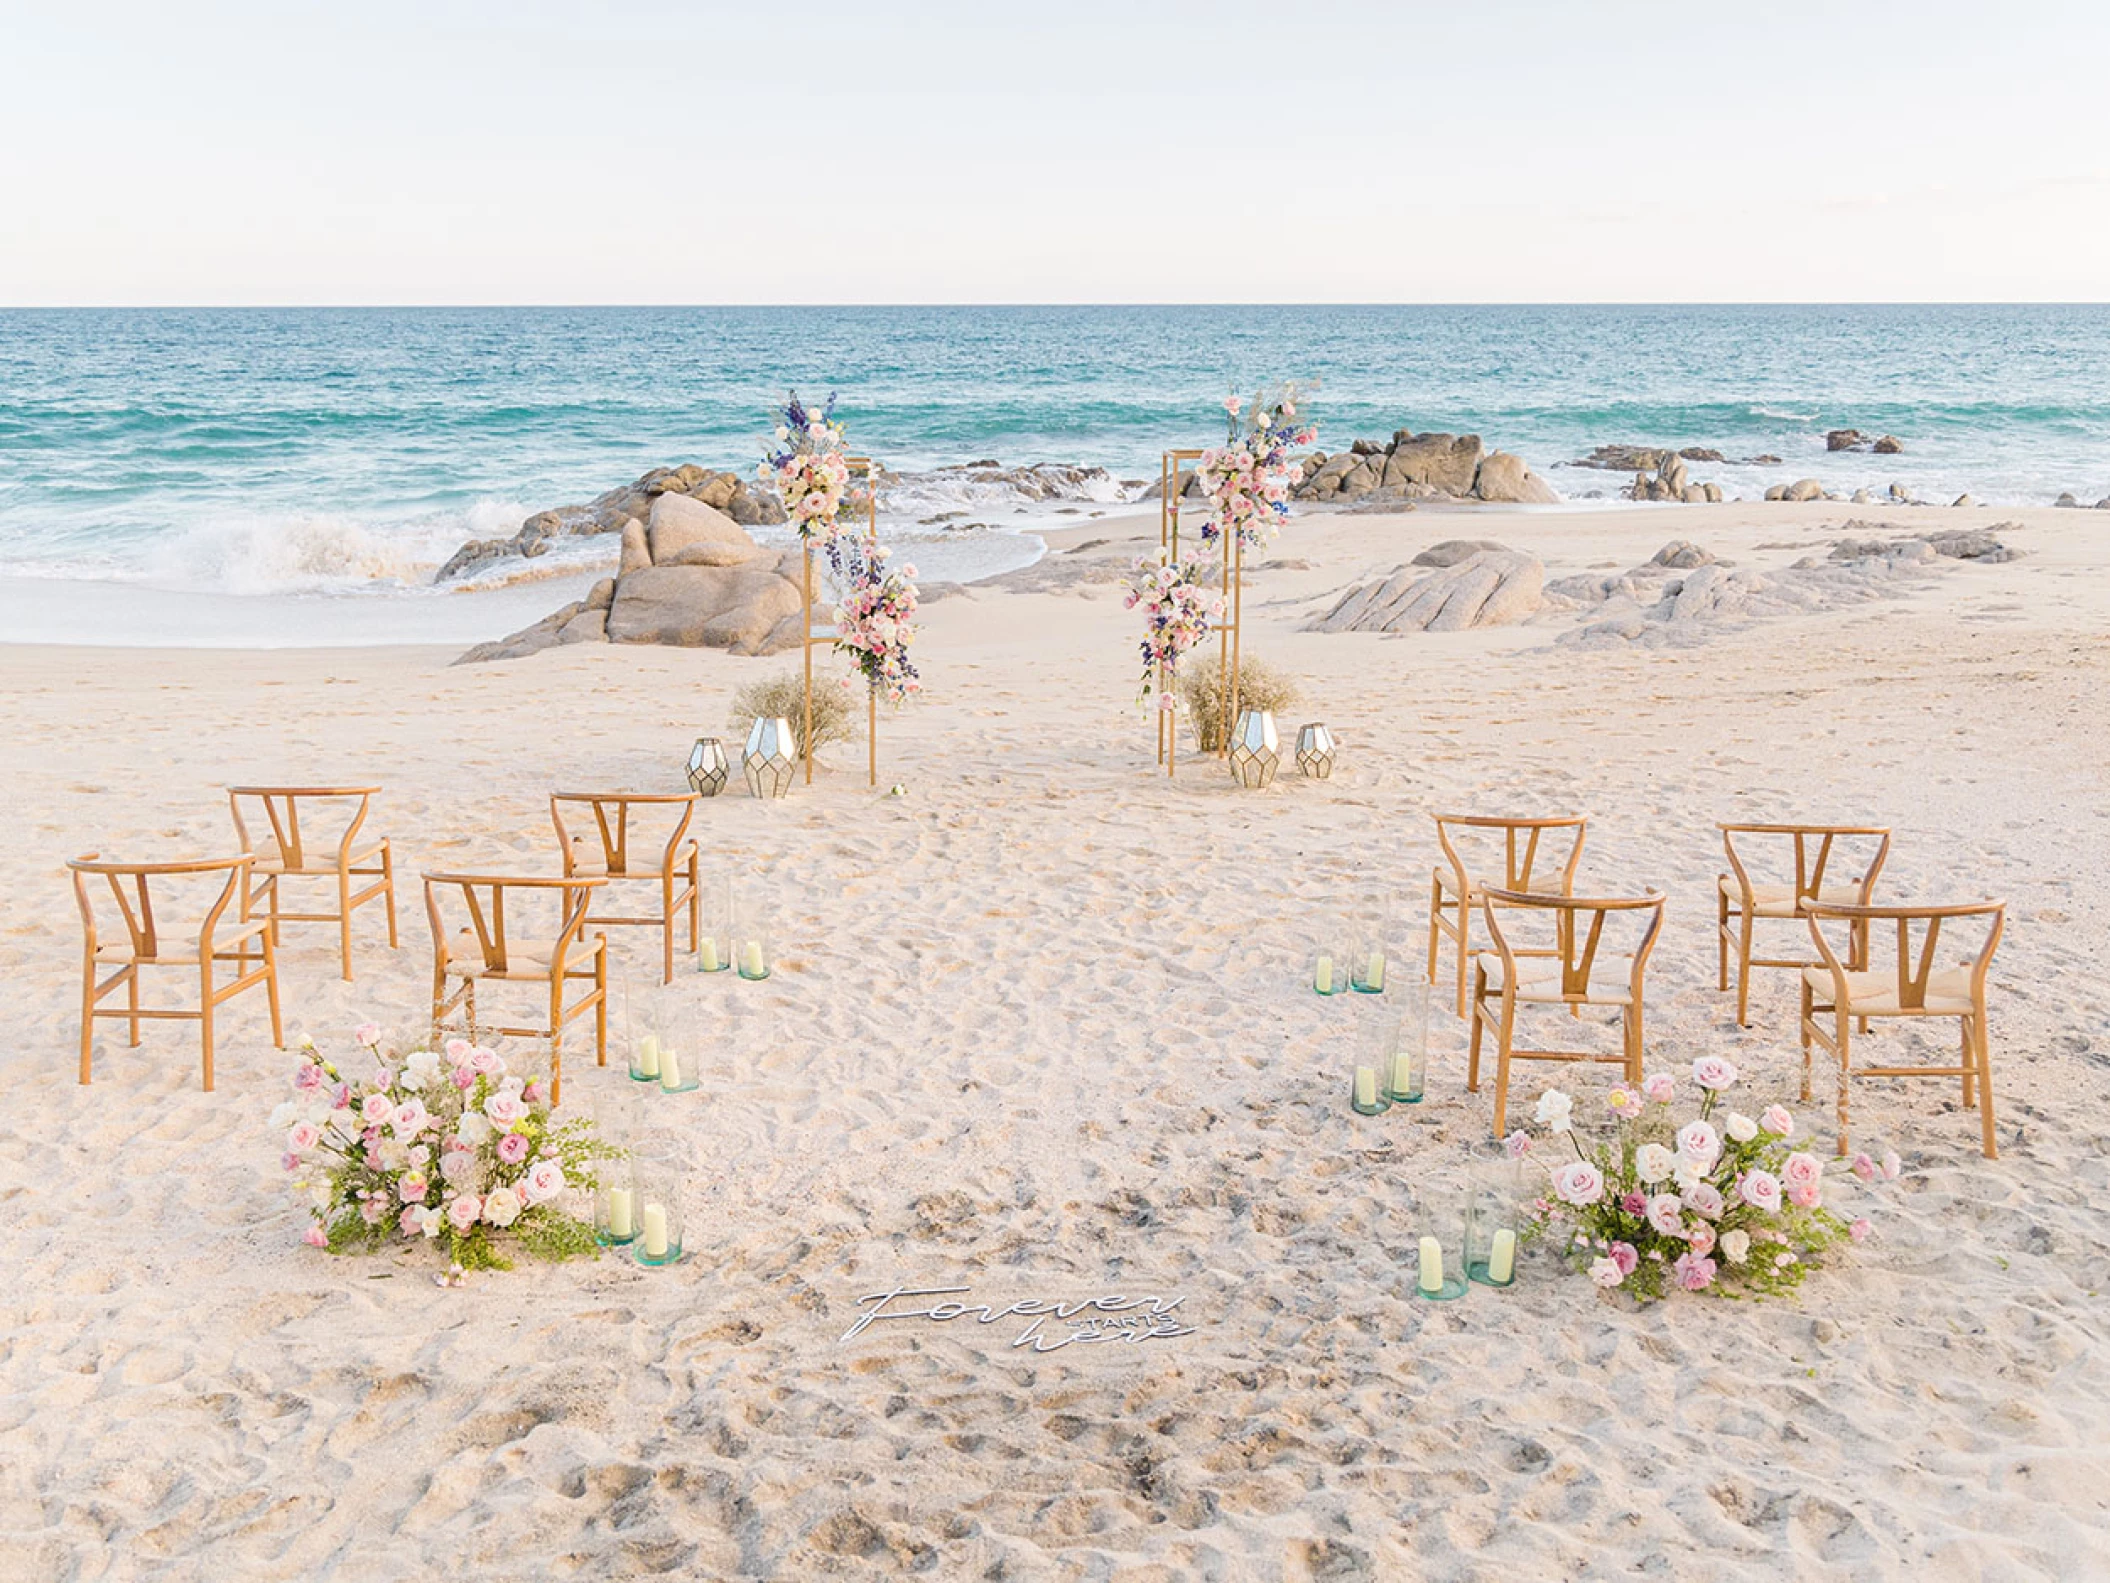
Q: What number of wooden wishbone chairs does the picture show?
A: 8